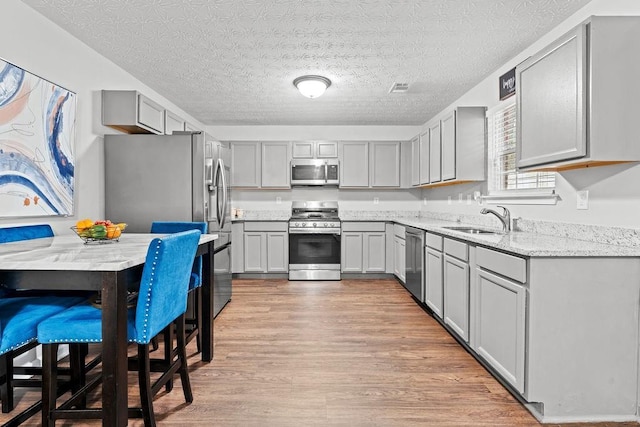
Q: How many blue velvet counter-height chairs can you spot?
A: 4